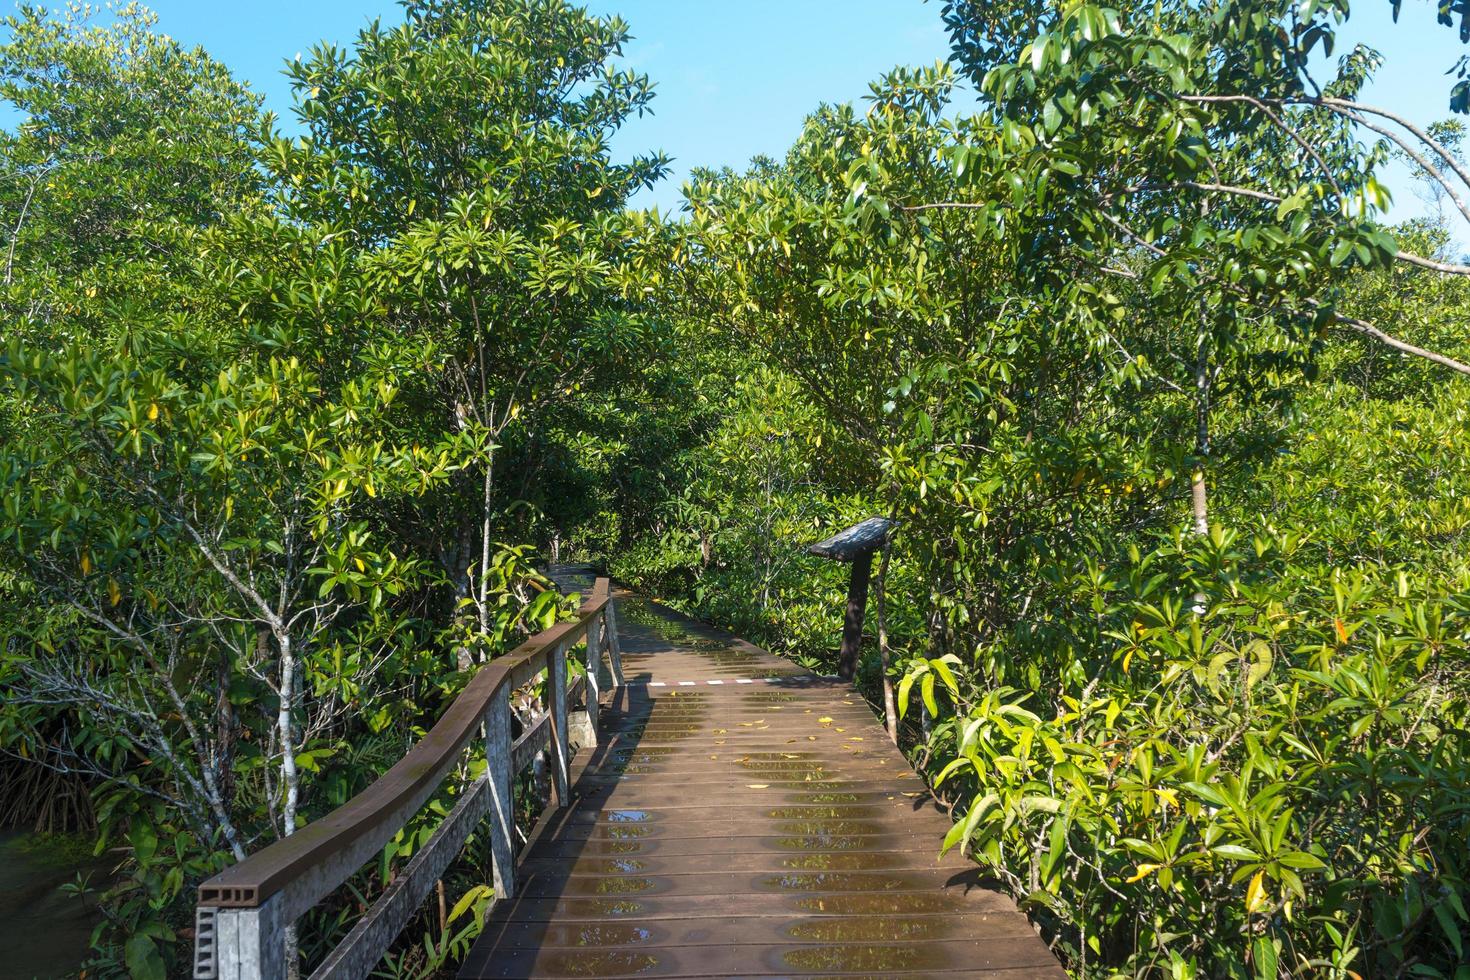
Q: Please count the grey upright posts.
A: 5